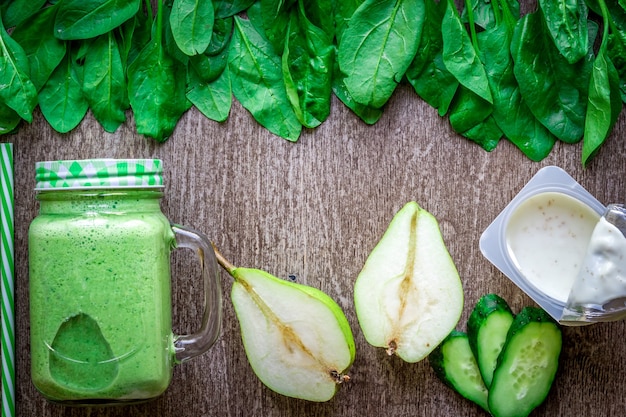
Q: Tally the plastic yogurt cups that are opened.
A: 1